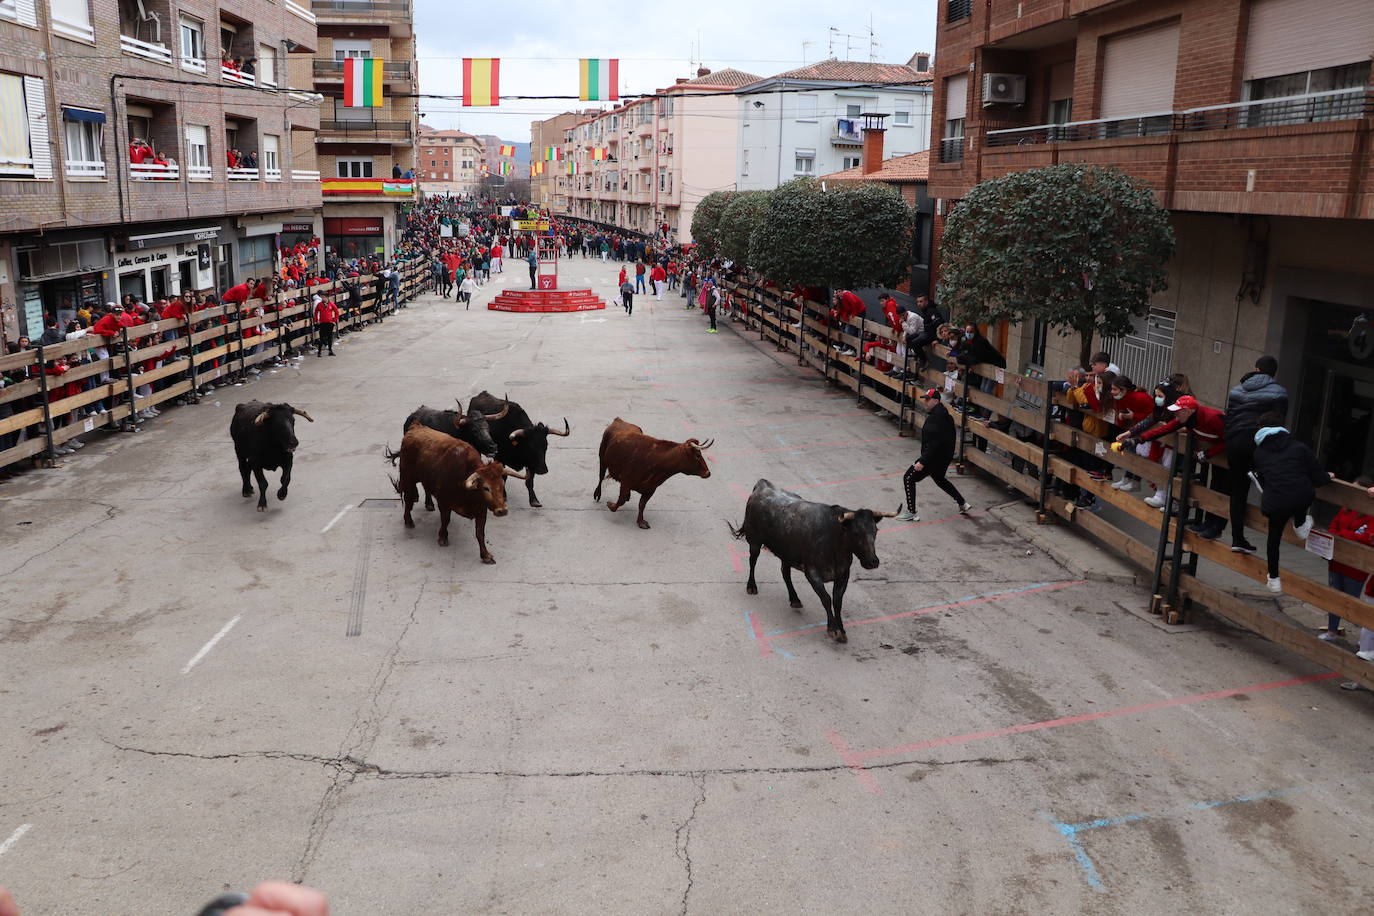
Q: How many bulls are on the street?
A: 6